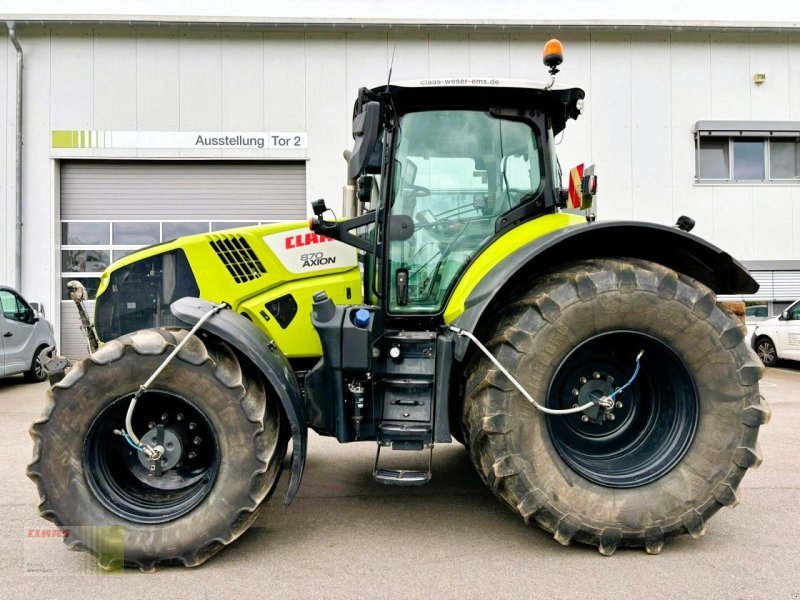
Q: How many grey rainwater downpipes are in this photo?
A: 1